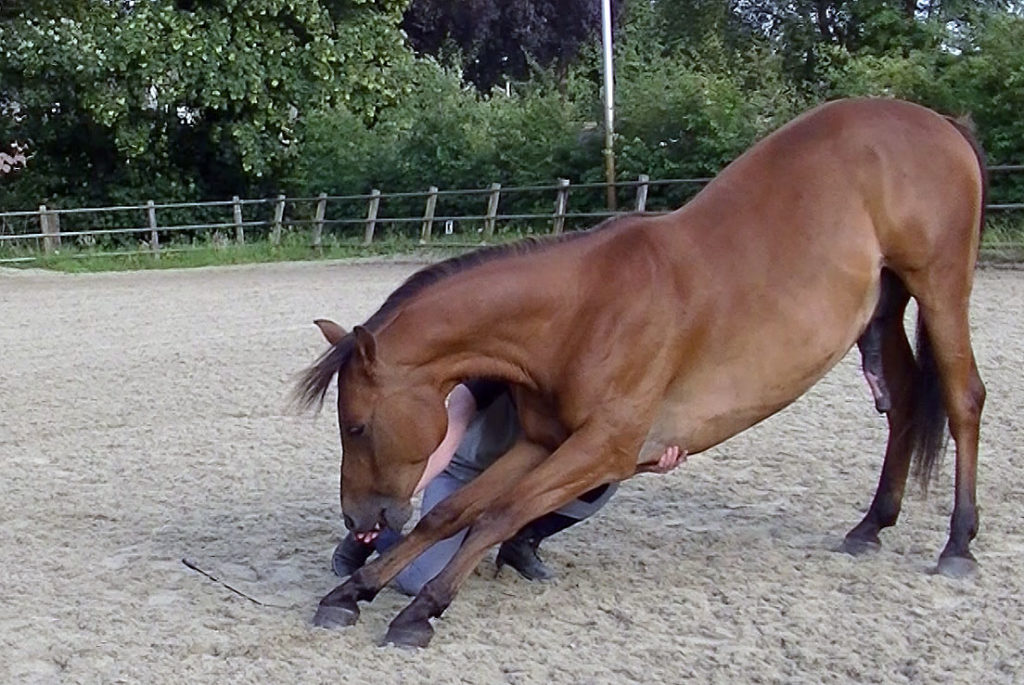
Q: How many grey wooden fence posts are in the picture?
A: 10